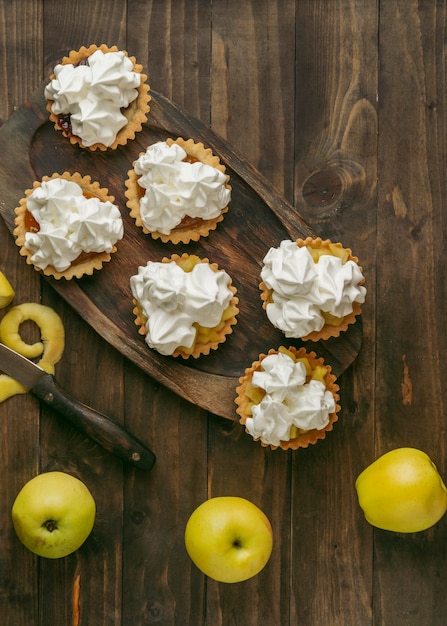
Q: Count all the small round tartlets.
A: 6